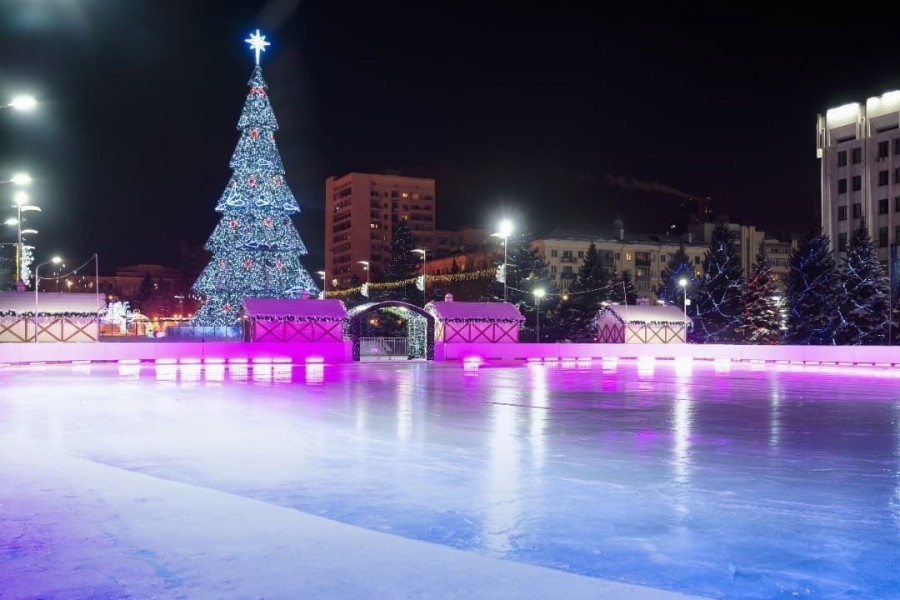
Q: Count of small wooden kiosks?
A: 4